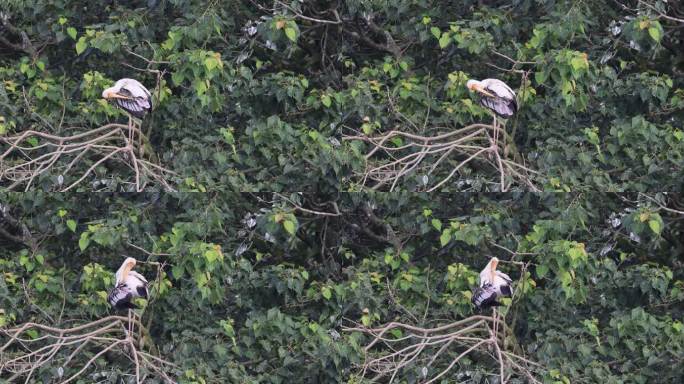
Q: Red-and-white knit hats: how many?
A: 0